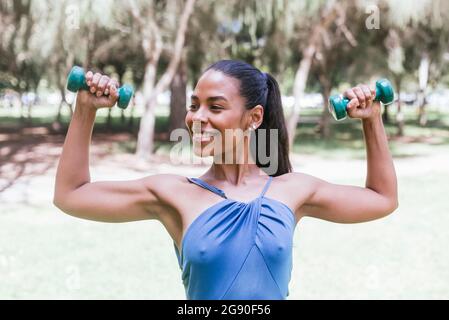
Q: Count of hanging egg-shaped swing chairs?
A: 0